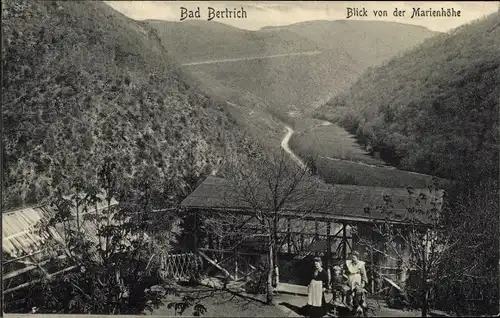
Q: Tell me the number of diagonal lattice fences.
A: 1